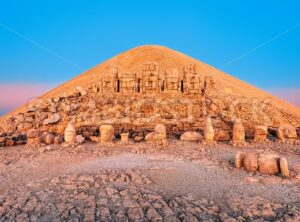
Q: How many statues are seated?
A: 5